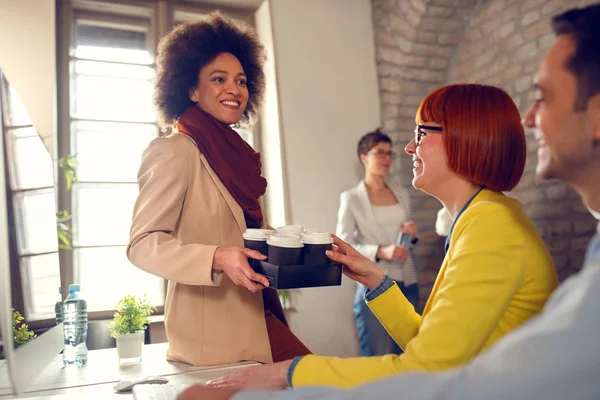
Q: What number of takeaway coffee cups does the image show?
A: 4